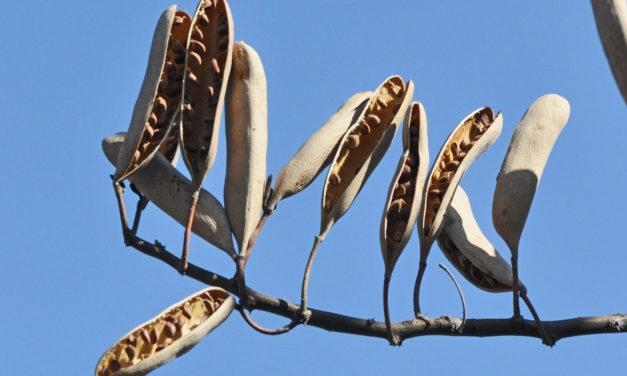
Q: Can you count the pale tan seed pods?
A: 12